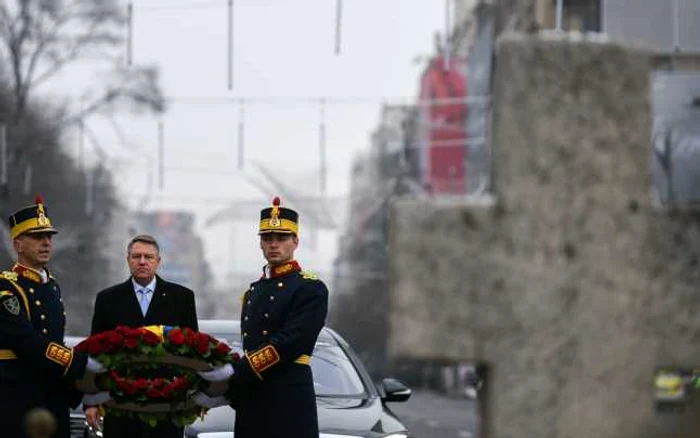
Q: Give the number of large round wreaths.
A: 1